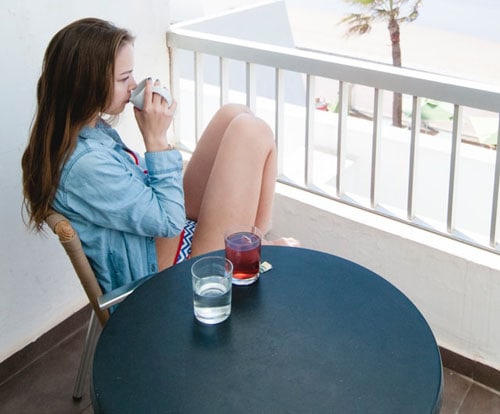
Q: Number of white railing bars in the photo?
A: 11